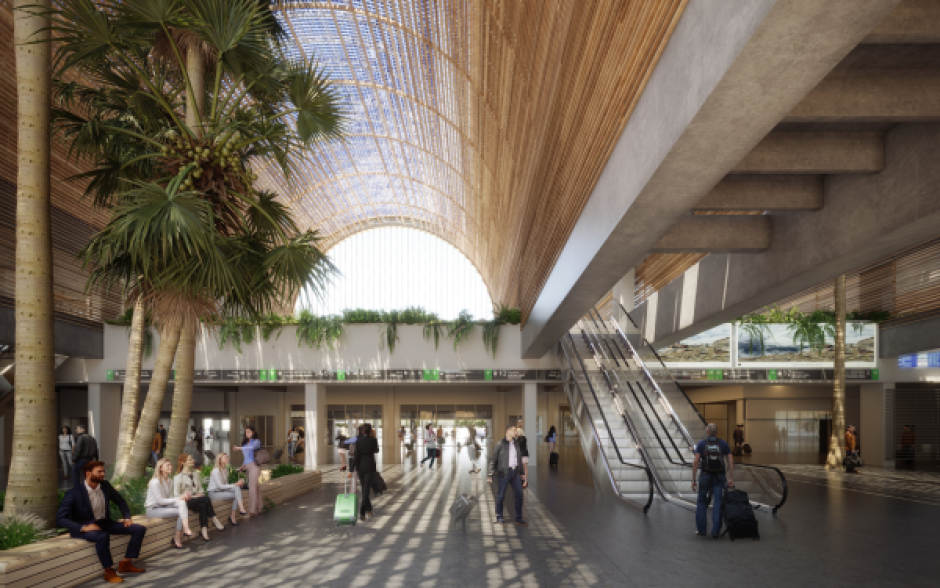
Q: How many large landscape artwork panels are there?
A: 2